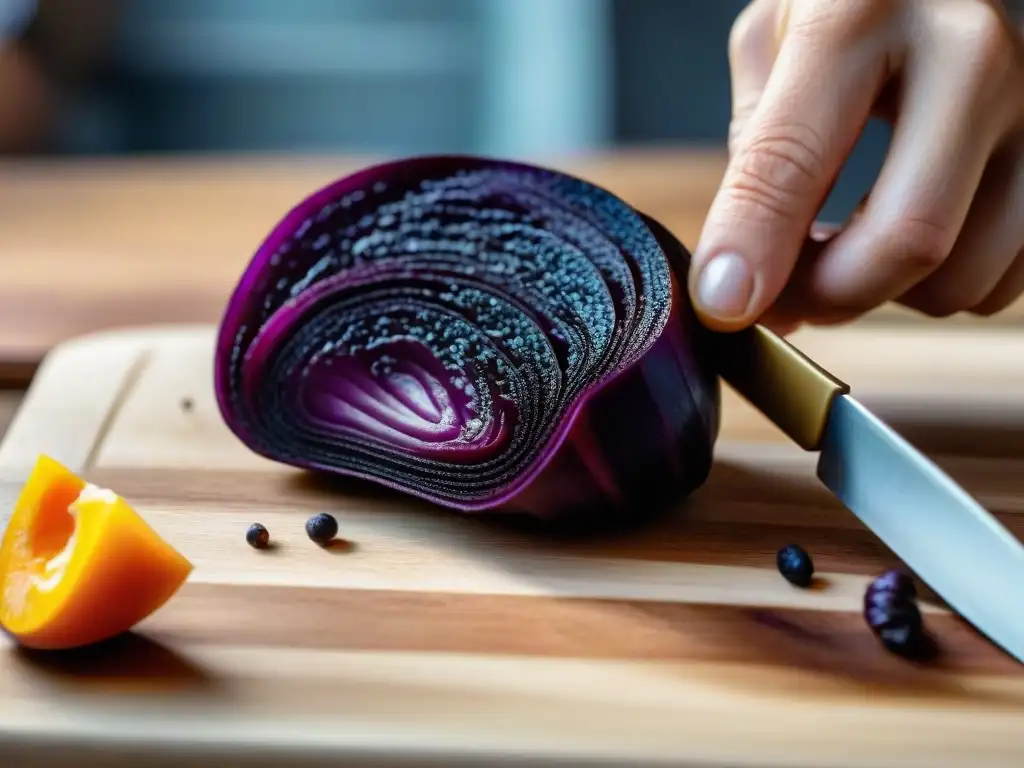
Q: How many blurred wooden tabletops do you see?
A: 1